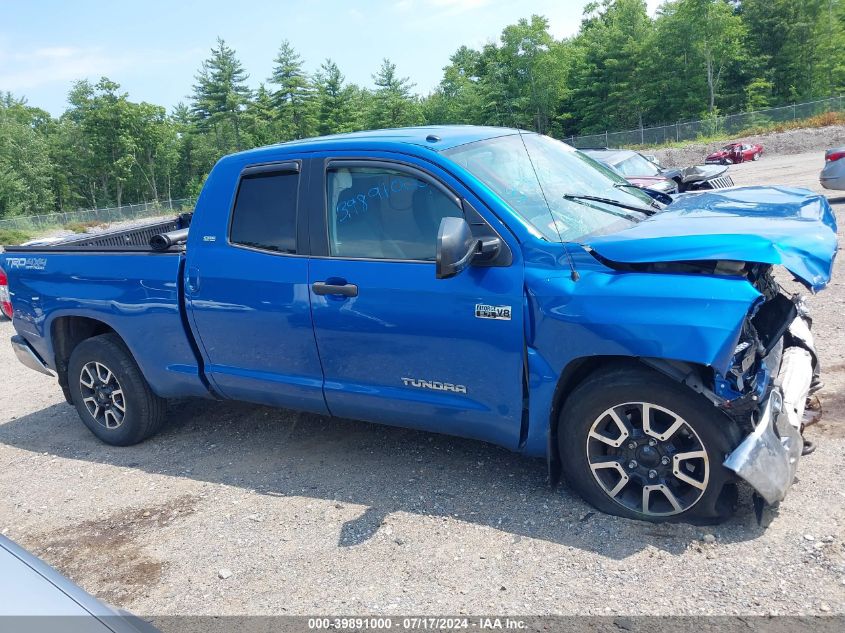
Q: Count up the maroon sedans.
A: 1